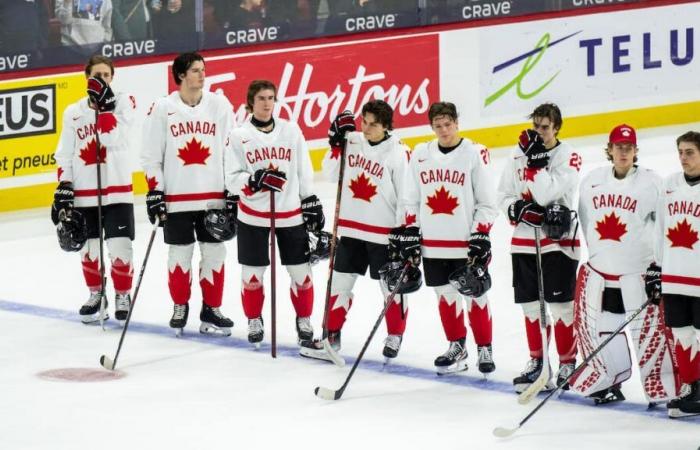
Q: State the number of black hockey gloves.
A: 13